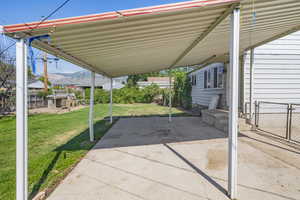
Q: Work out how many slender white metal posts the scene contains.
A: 5